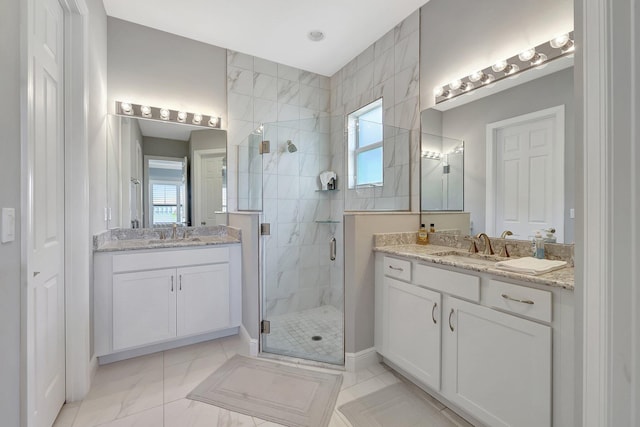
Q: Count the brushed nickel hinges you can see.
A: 3